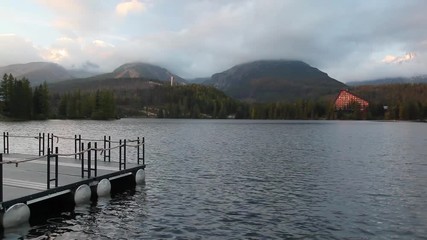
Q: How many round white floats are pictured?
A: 4